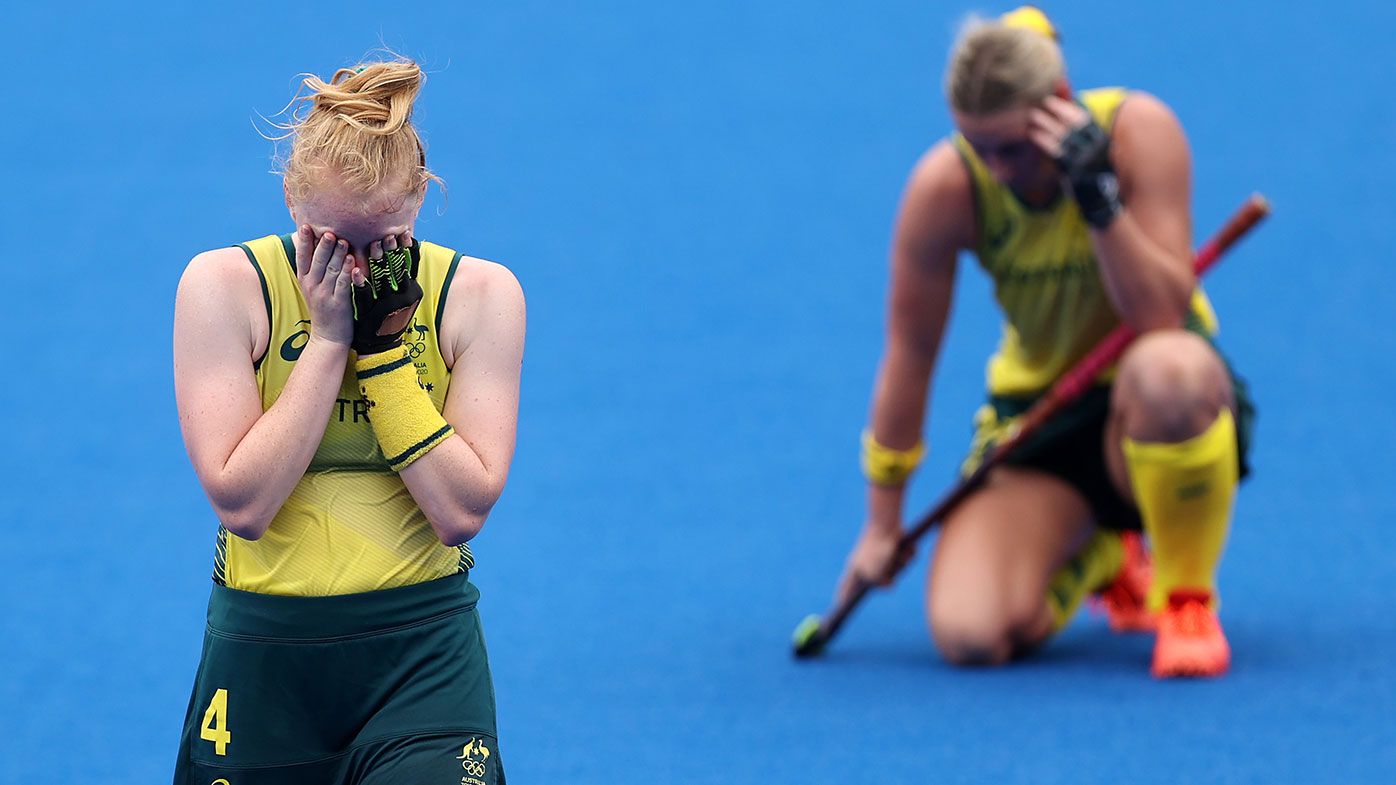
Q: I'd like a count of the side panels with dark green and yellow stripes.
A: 2